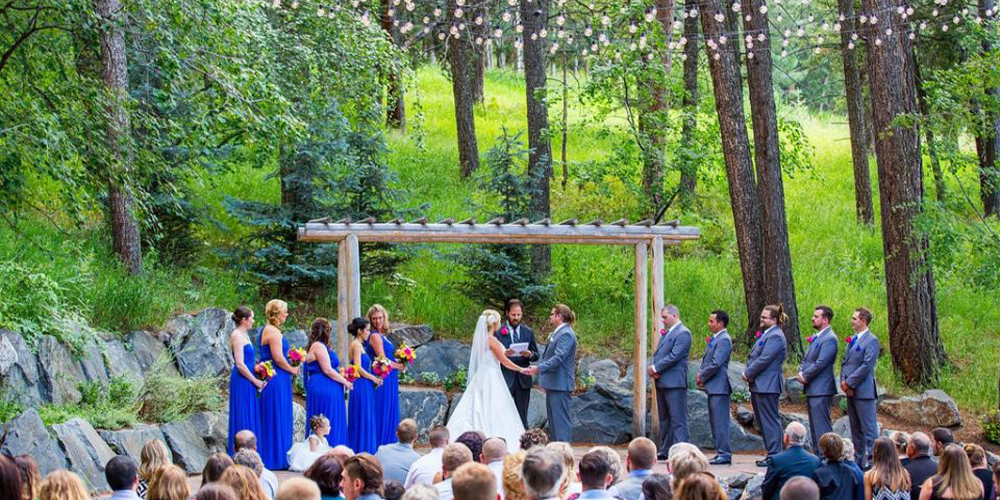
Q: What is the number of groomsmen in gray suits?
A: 5